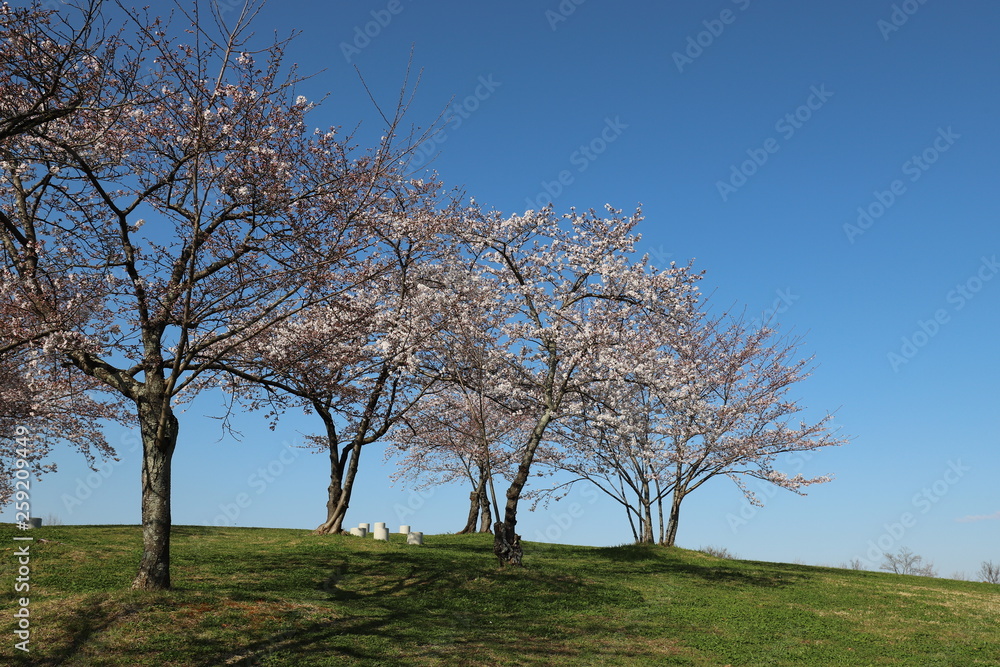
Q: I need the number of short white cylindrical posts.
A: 6